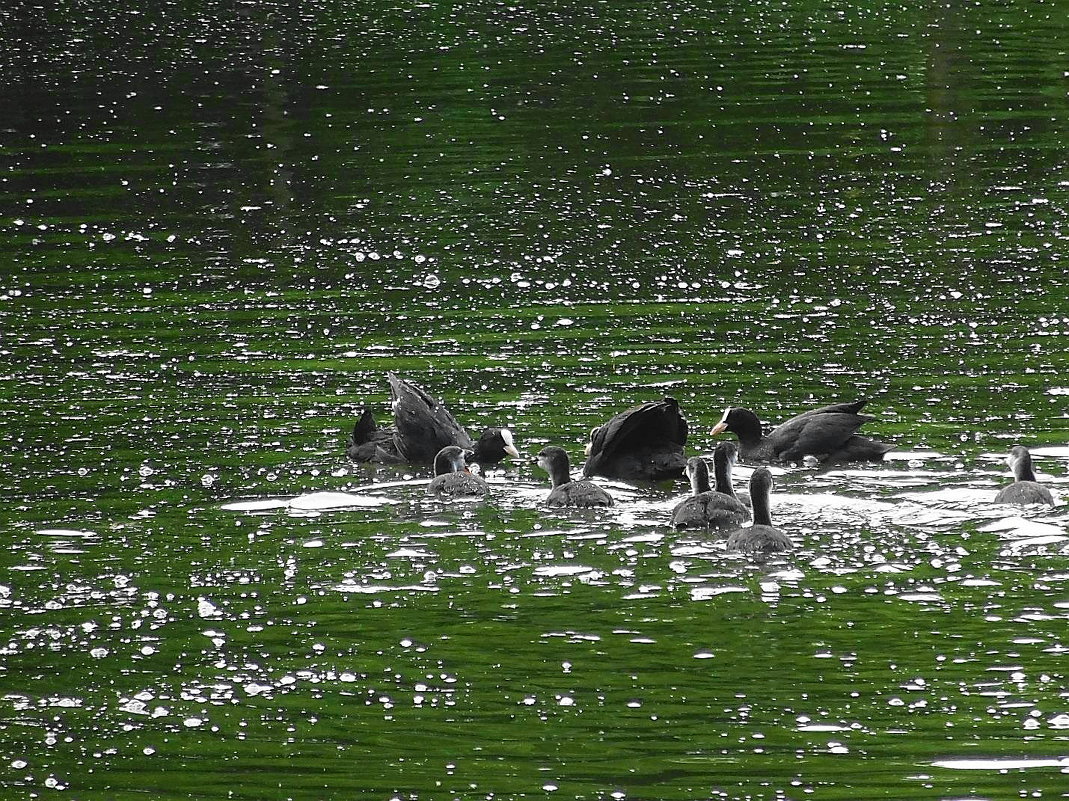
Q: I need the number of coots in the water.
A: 9